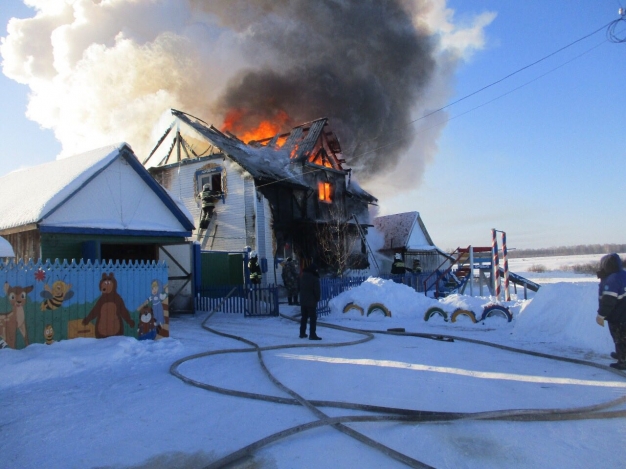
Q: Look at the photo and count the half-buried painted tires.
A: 5